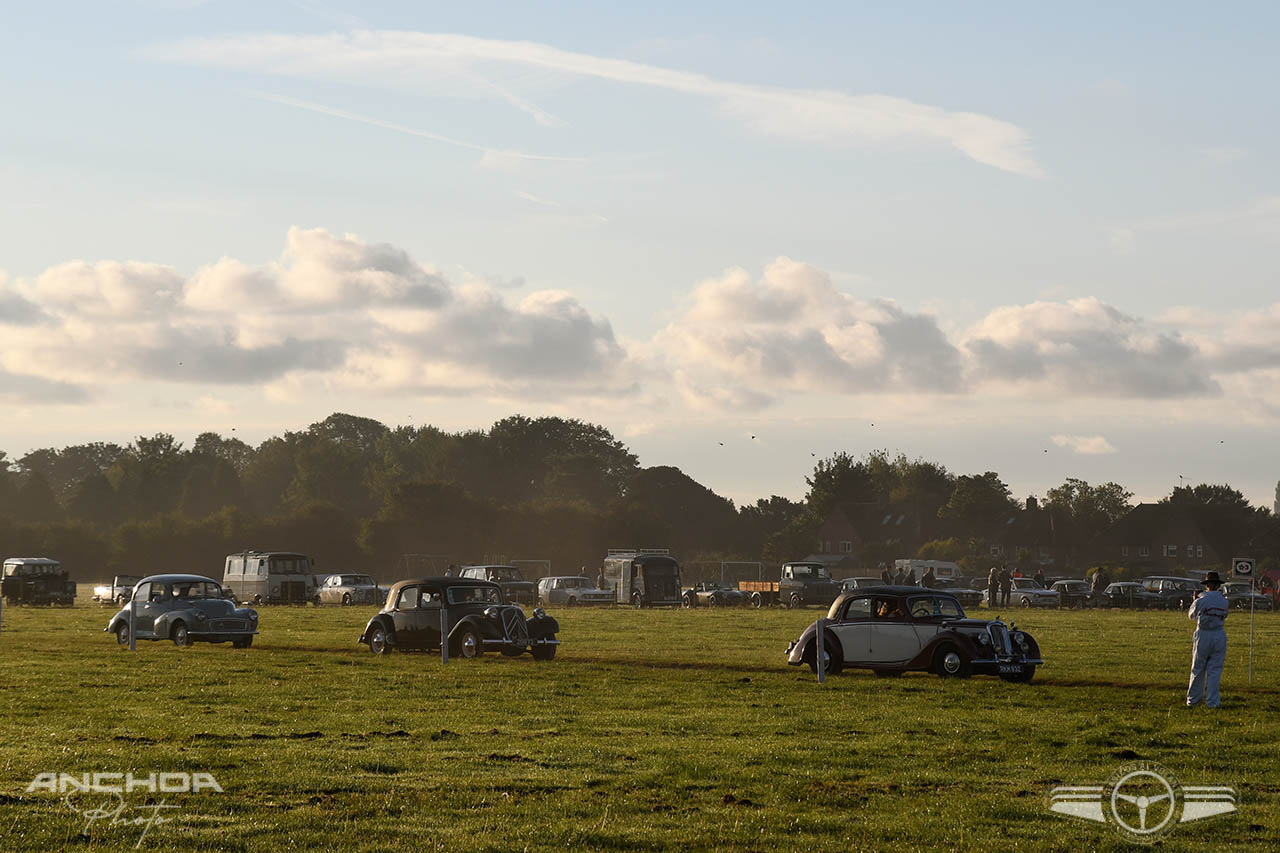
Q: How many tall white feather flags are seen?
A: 0